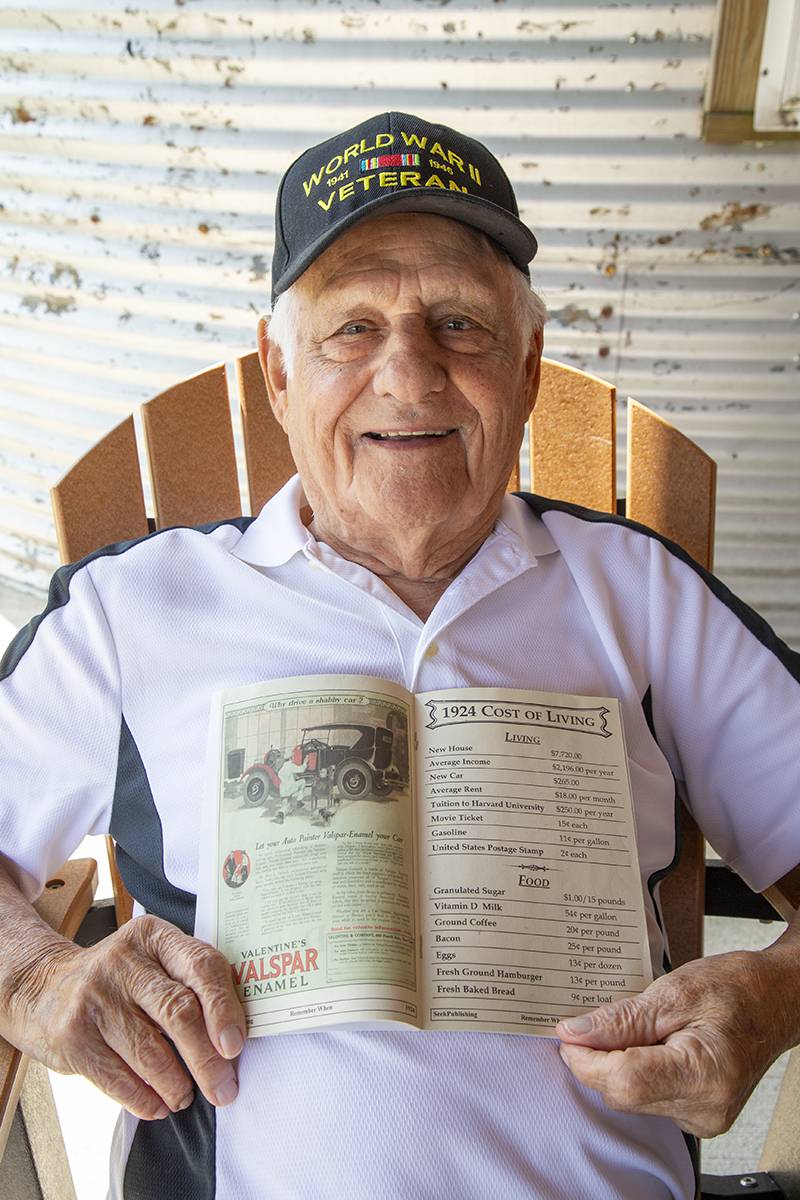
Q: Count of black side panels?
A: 2